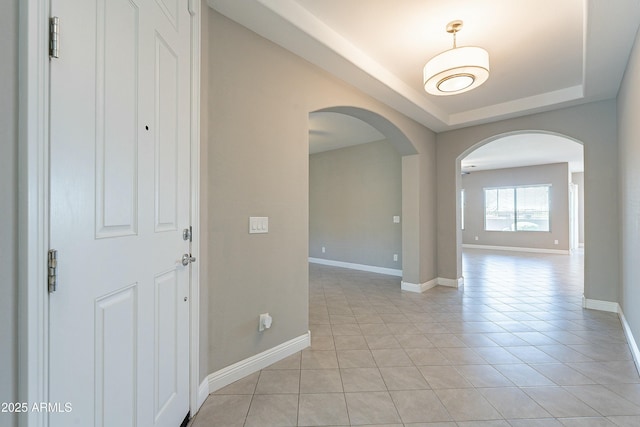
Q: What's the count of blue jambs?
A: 0